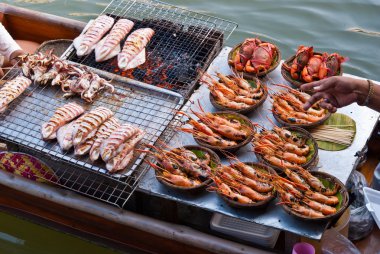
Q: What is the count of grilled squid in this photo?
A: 9